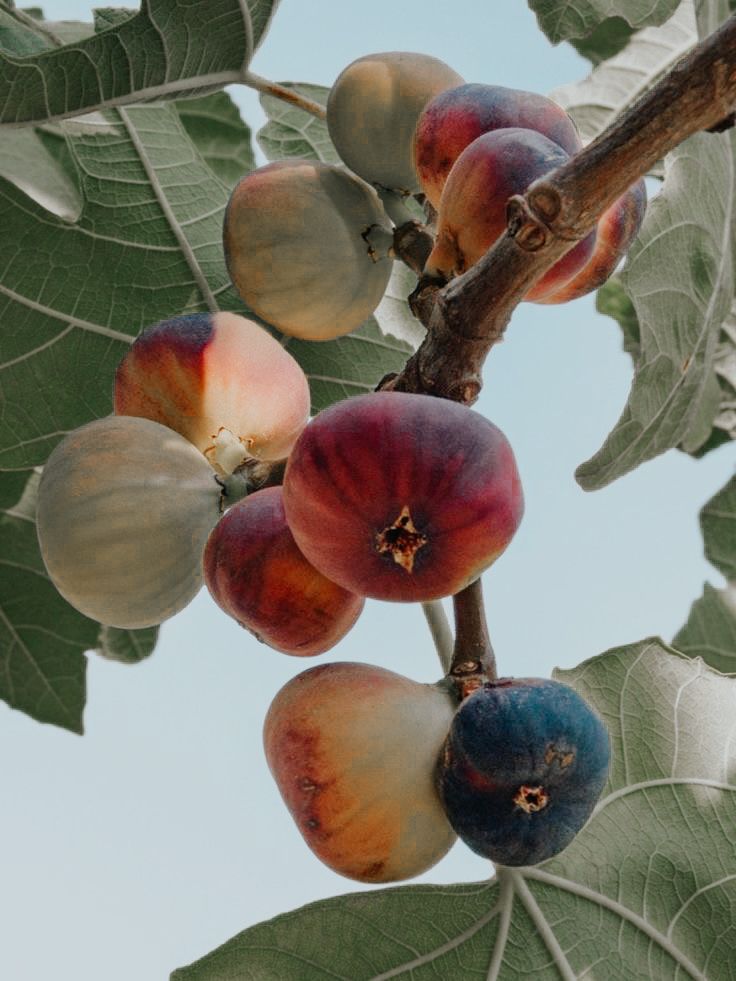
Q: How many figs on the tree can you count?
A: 11